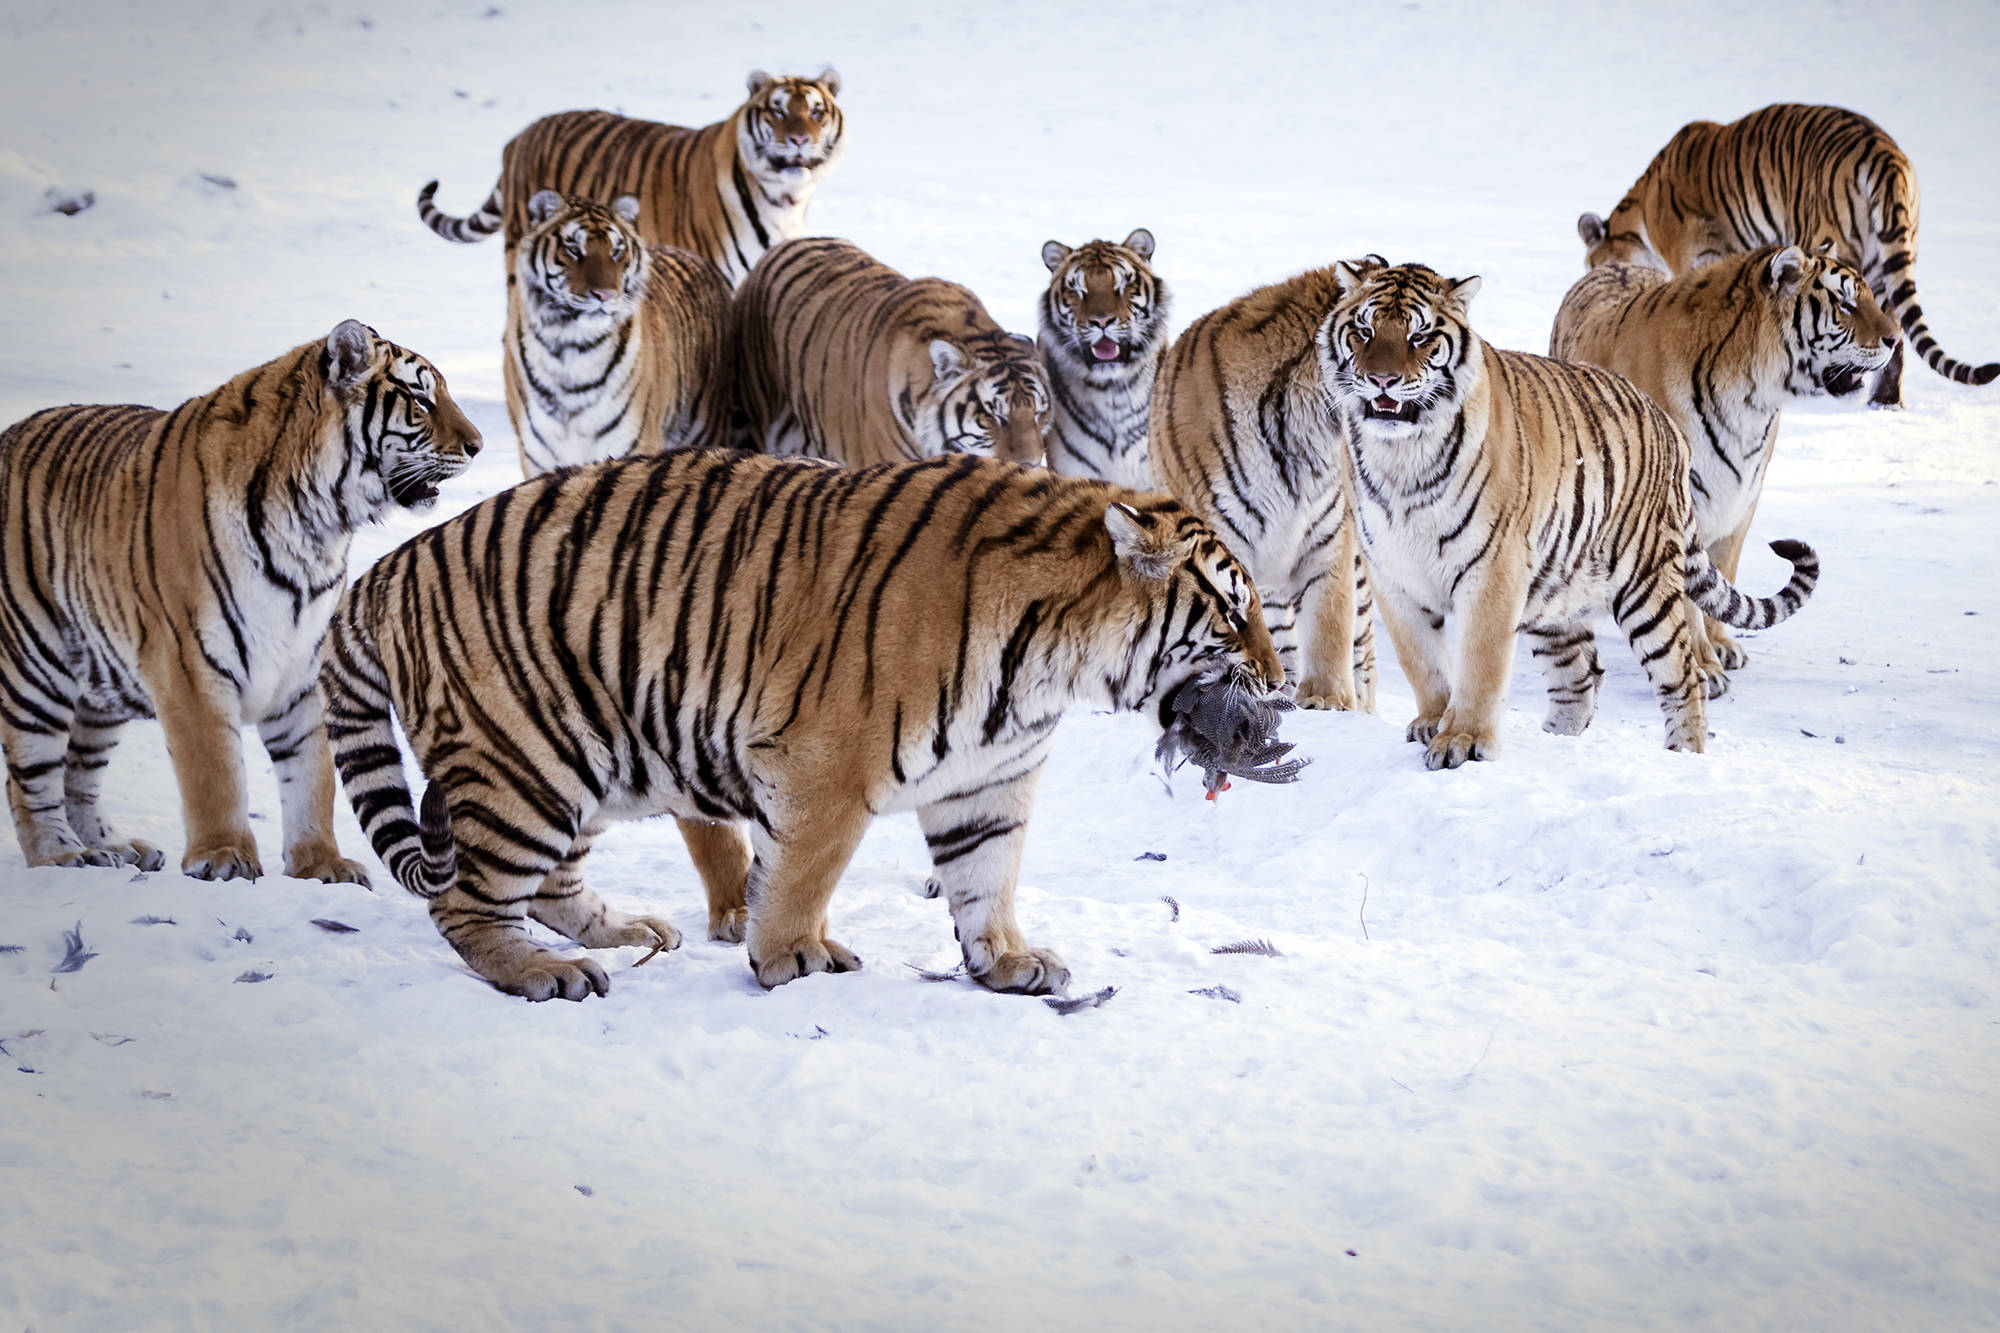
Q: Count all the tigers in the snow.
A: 10